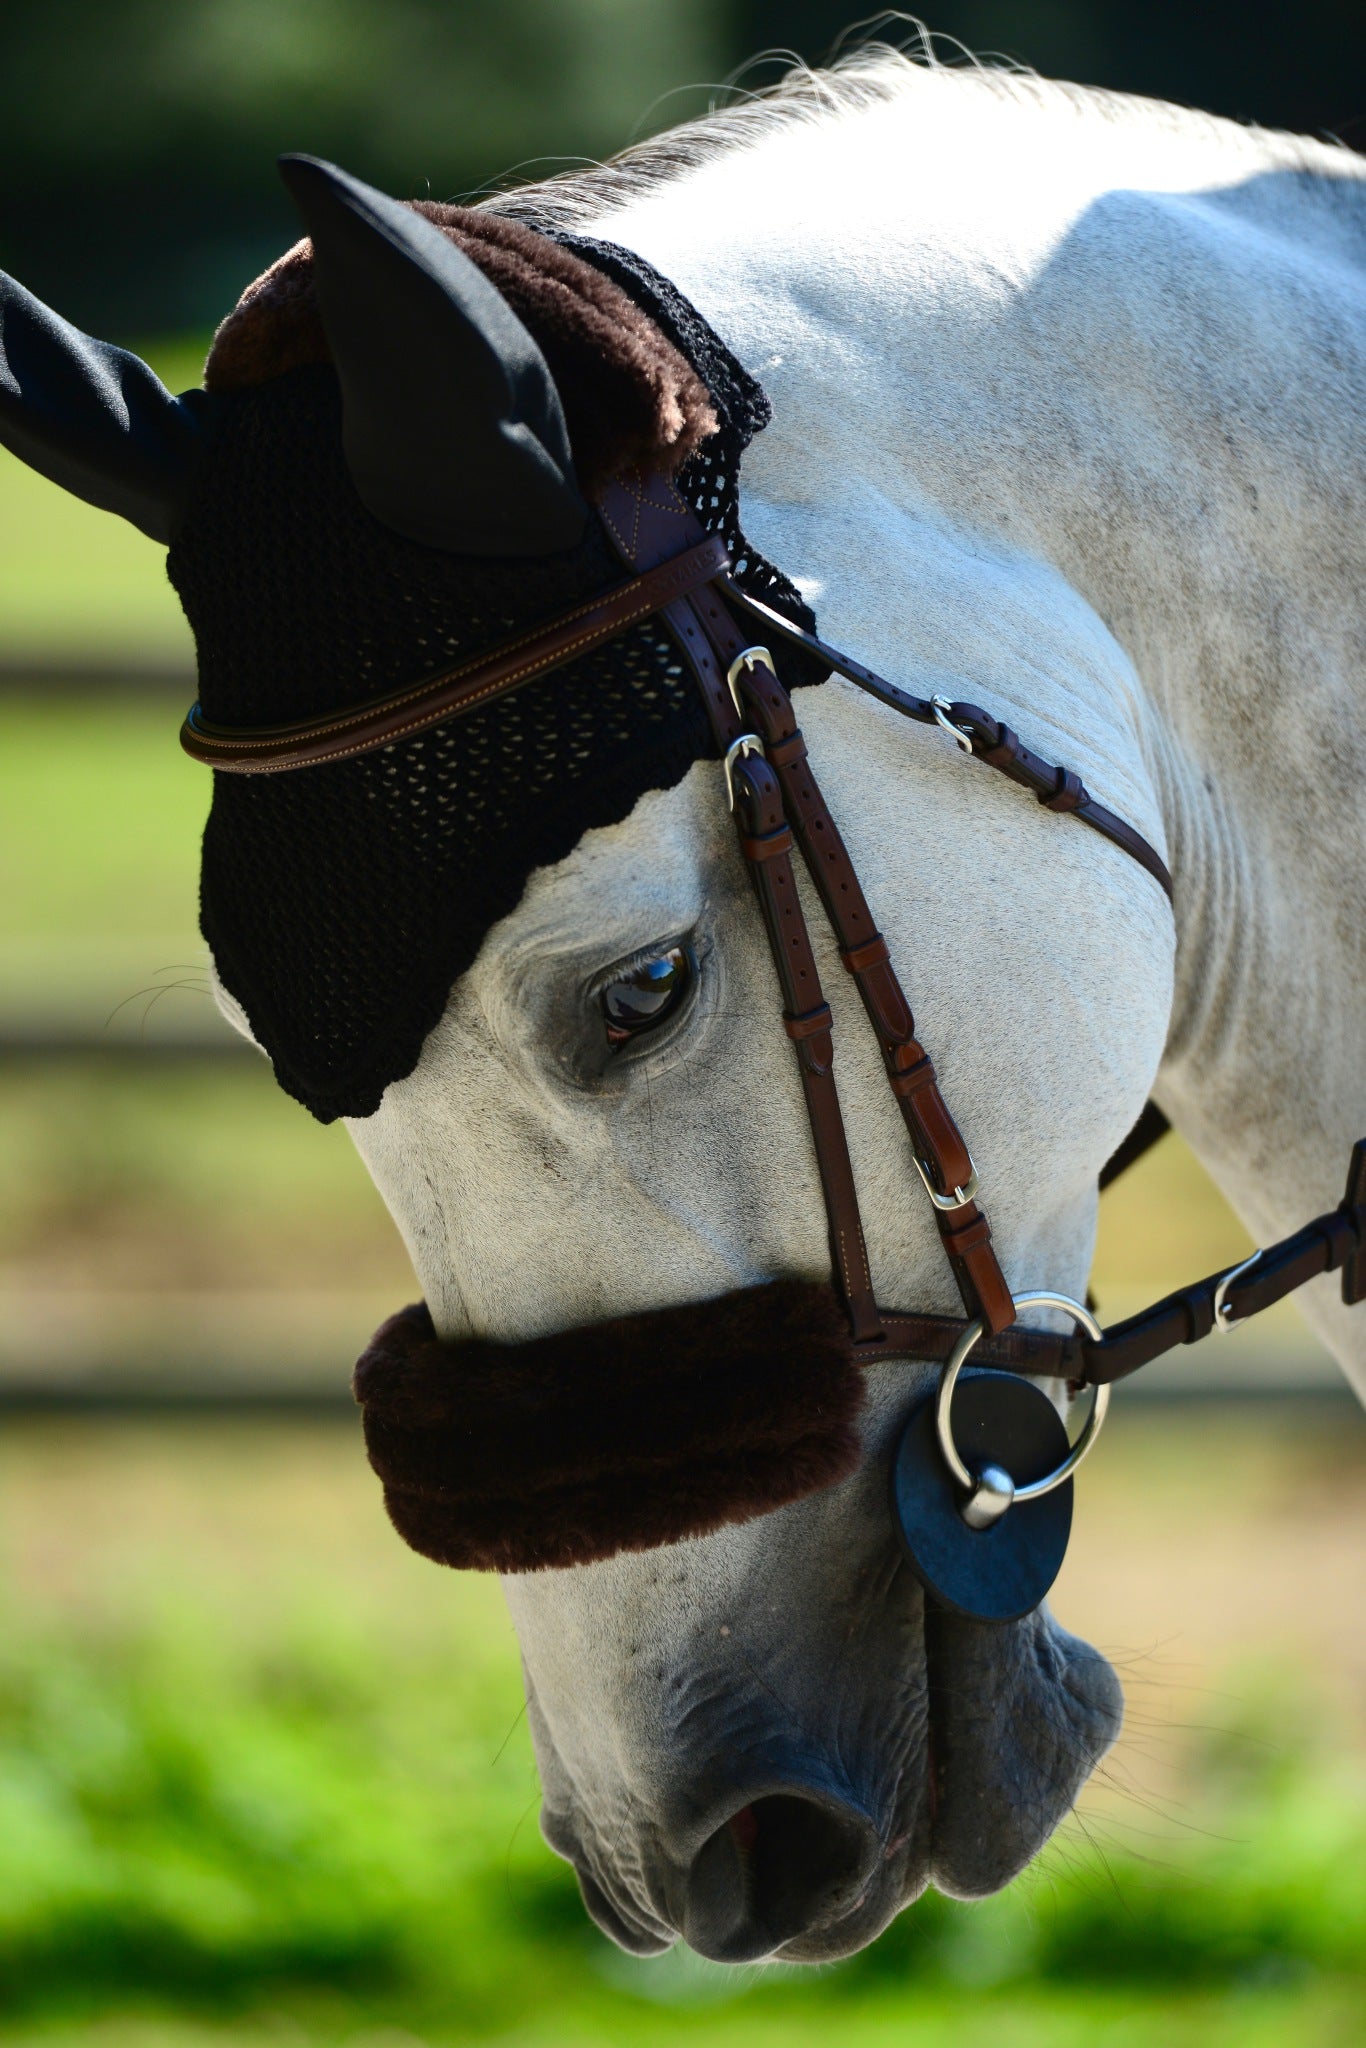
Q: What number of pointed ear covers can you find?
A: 2